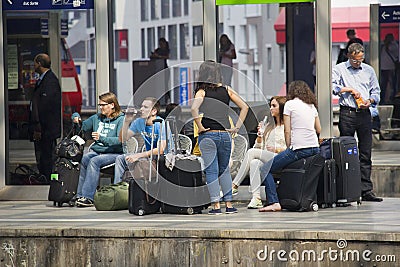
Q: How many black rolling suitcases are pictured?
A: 6